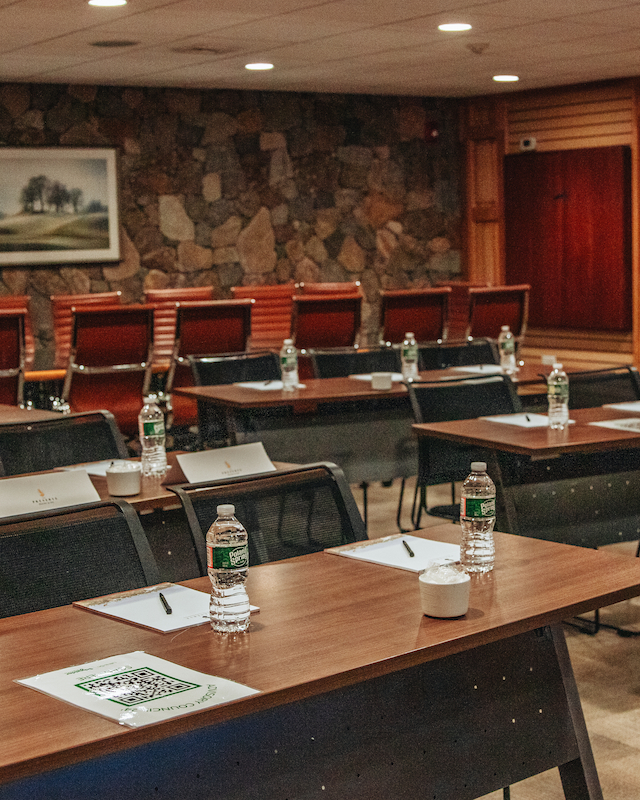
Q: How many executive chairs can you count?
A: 12